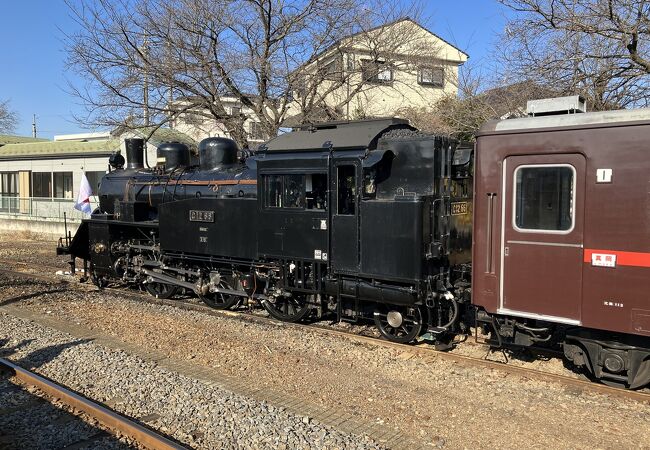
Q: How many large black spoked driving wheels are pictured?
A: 3